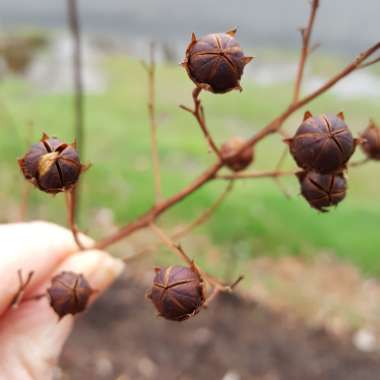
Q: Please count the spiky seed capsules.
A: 8